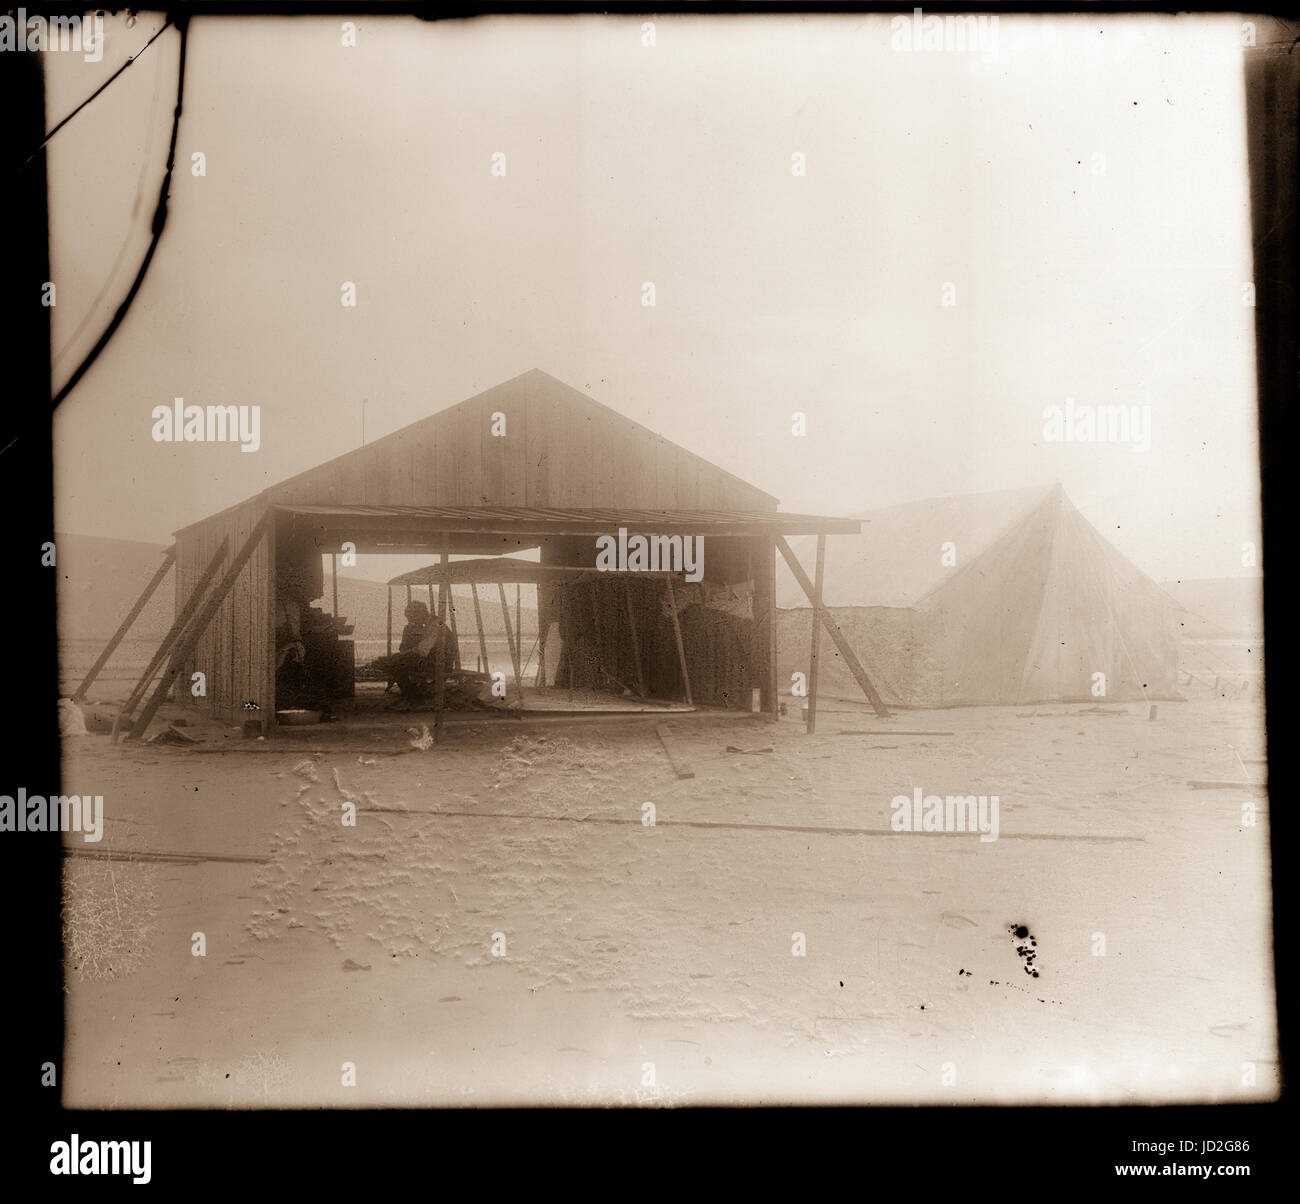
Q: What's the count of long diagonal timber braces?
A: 4